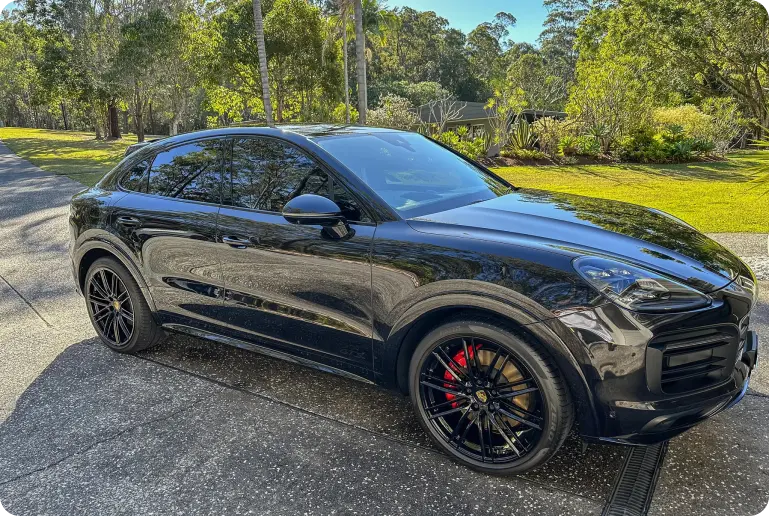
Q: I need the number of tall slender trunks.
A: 3